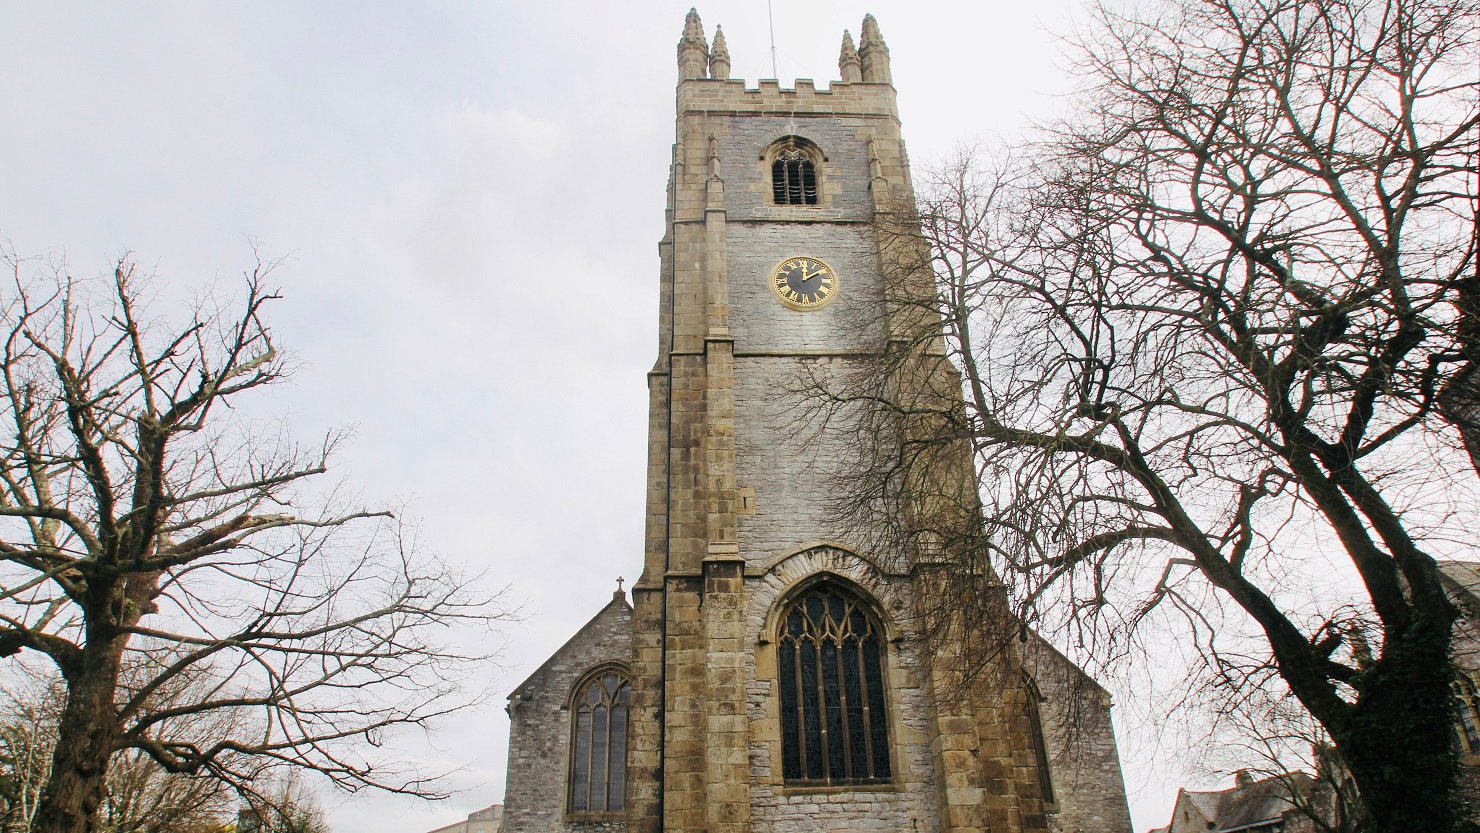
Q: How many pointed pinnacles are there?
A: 4